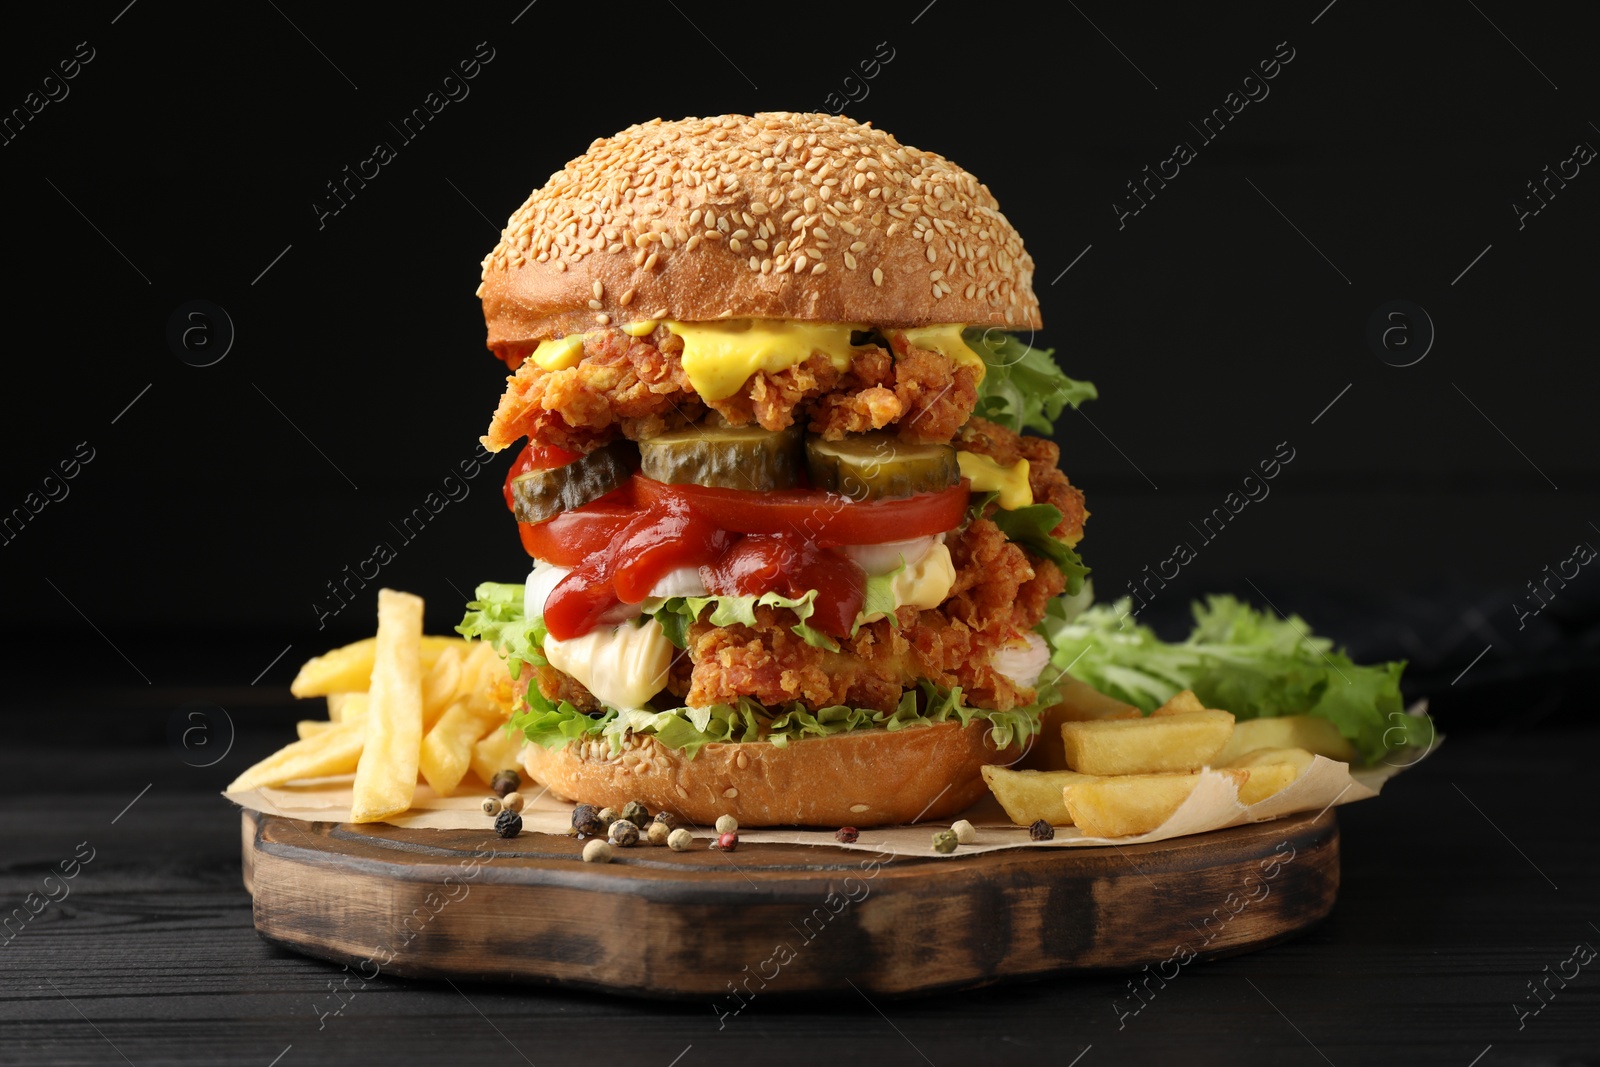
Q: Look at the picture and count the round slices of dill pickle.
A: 3